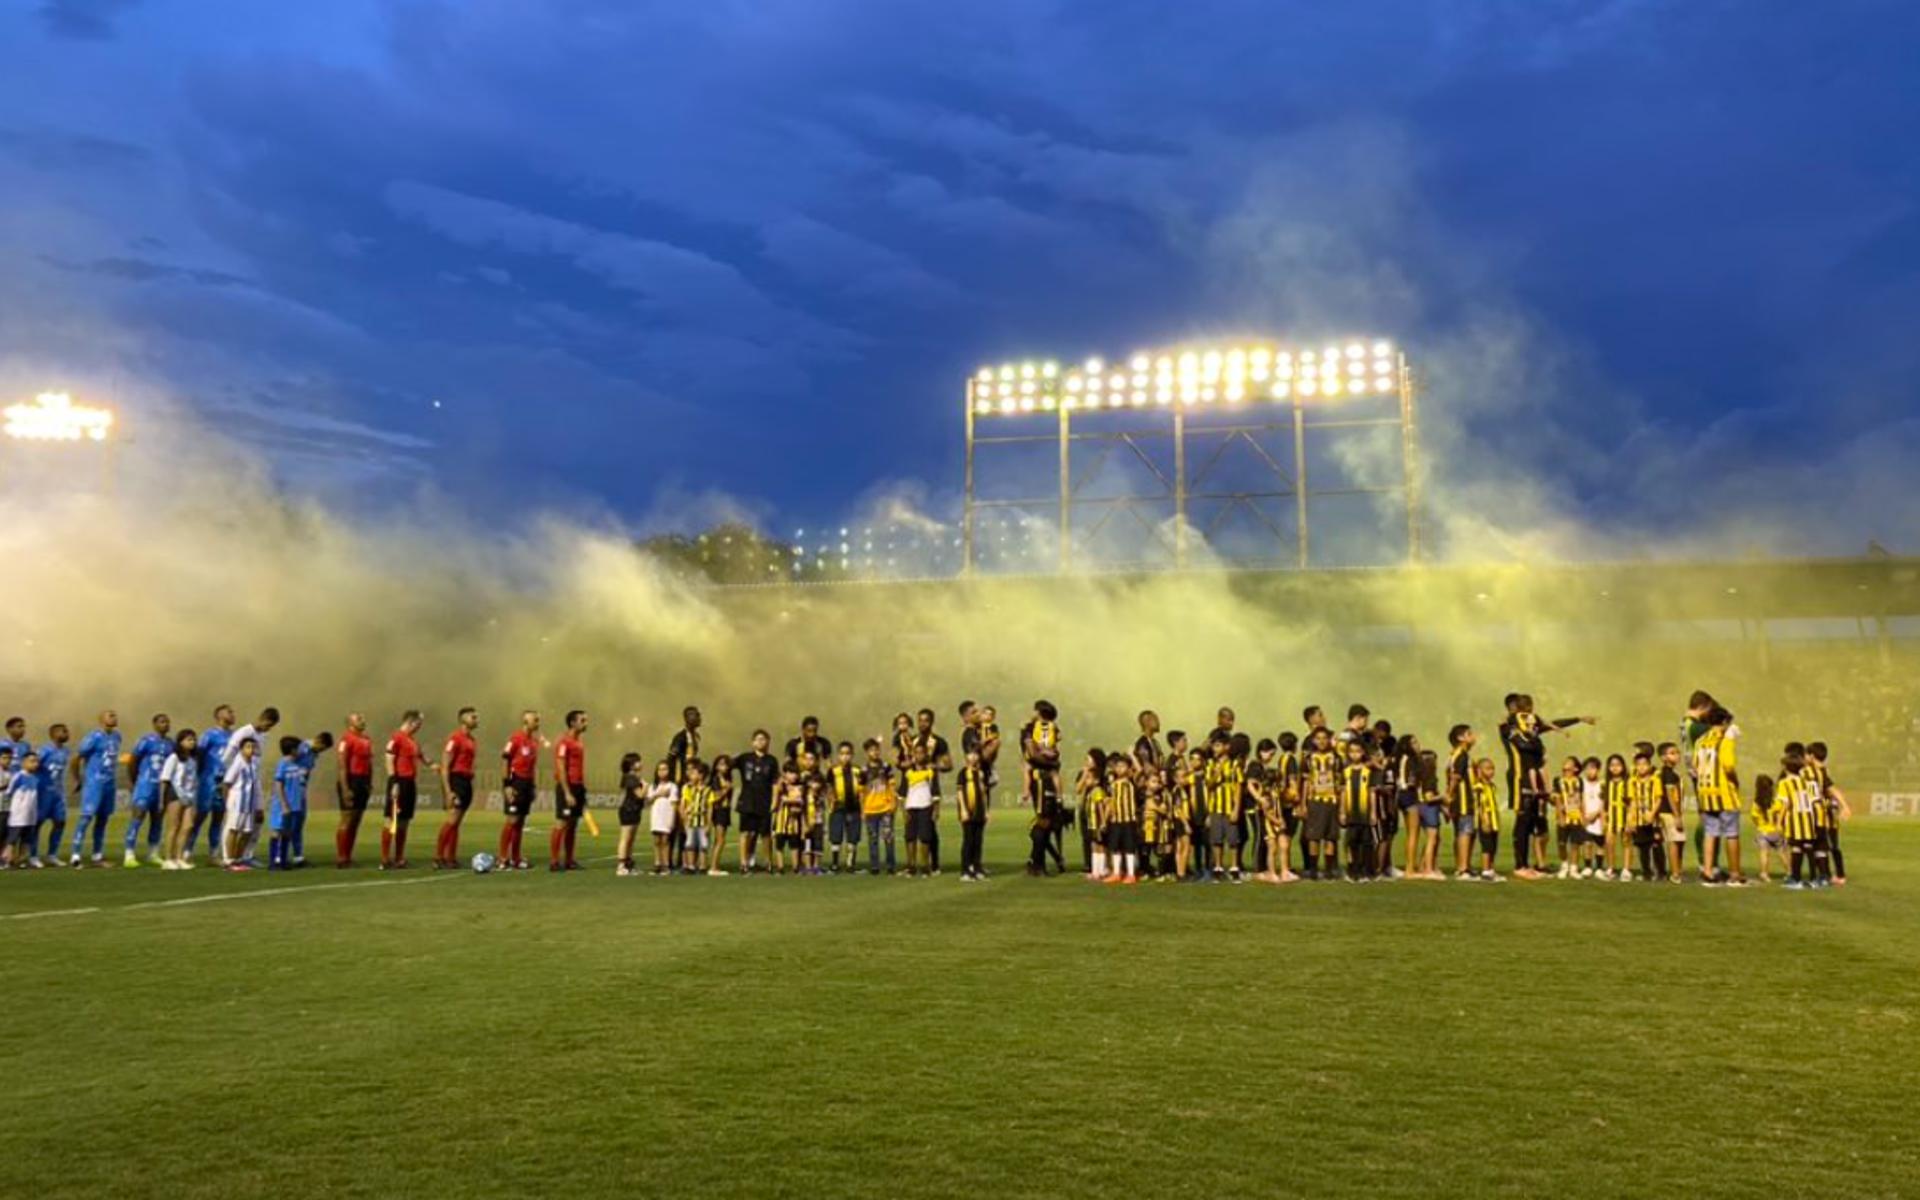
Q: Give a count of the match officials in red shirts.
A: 5